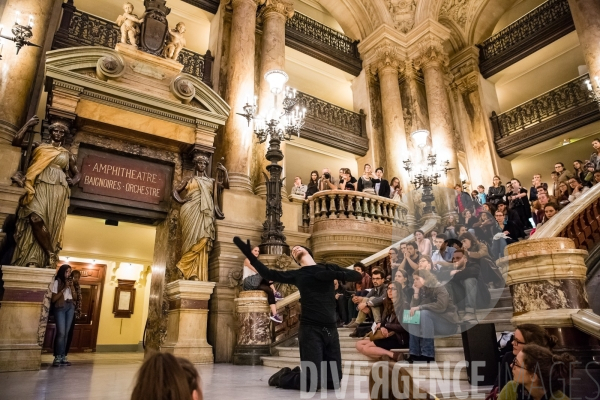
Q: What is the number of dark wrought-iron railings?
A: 5